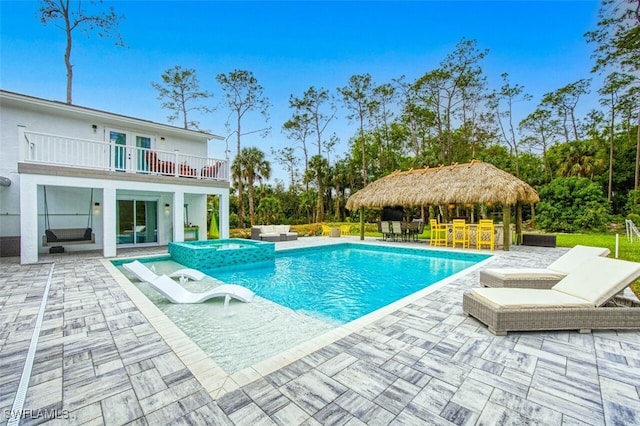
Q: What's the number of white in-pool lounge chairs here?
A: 2